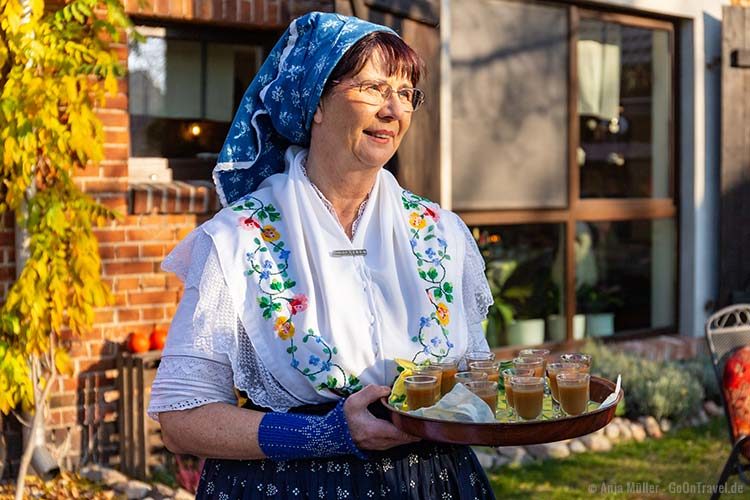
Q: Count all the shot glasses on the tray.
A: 14